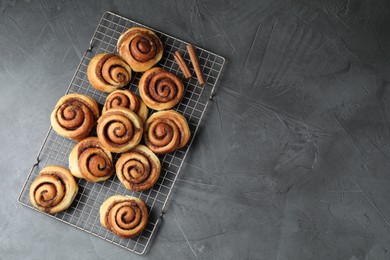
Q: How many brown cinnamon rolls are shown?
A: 11